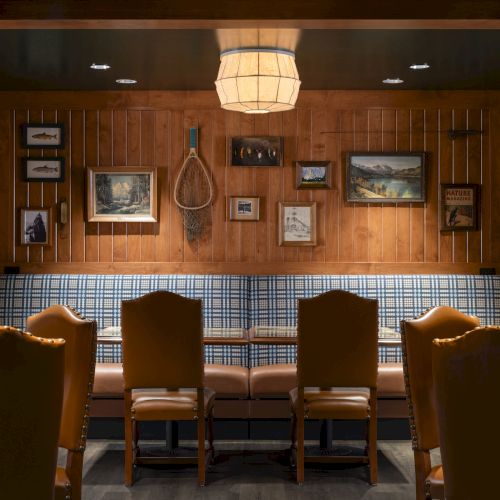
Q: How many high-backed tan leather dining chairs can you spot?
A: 6